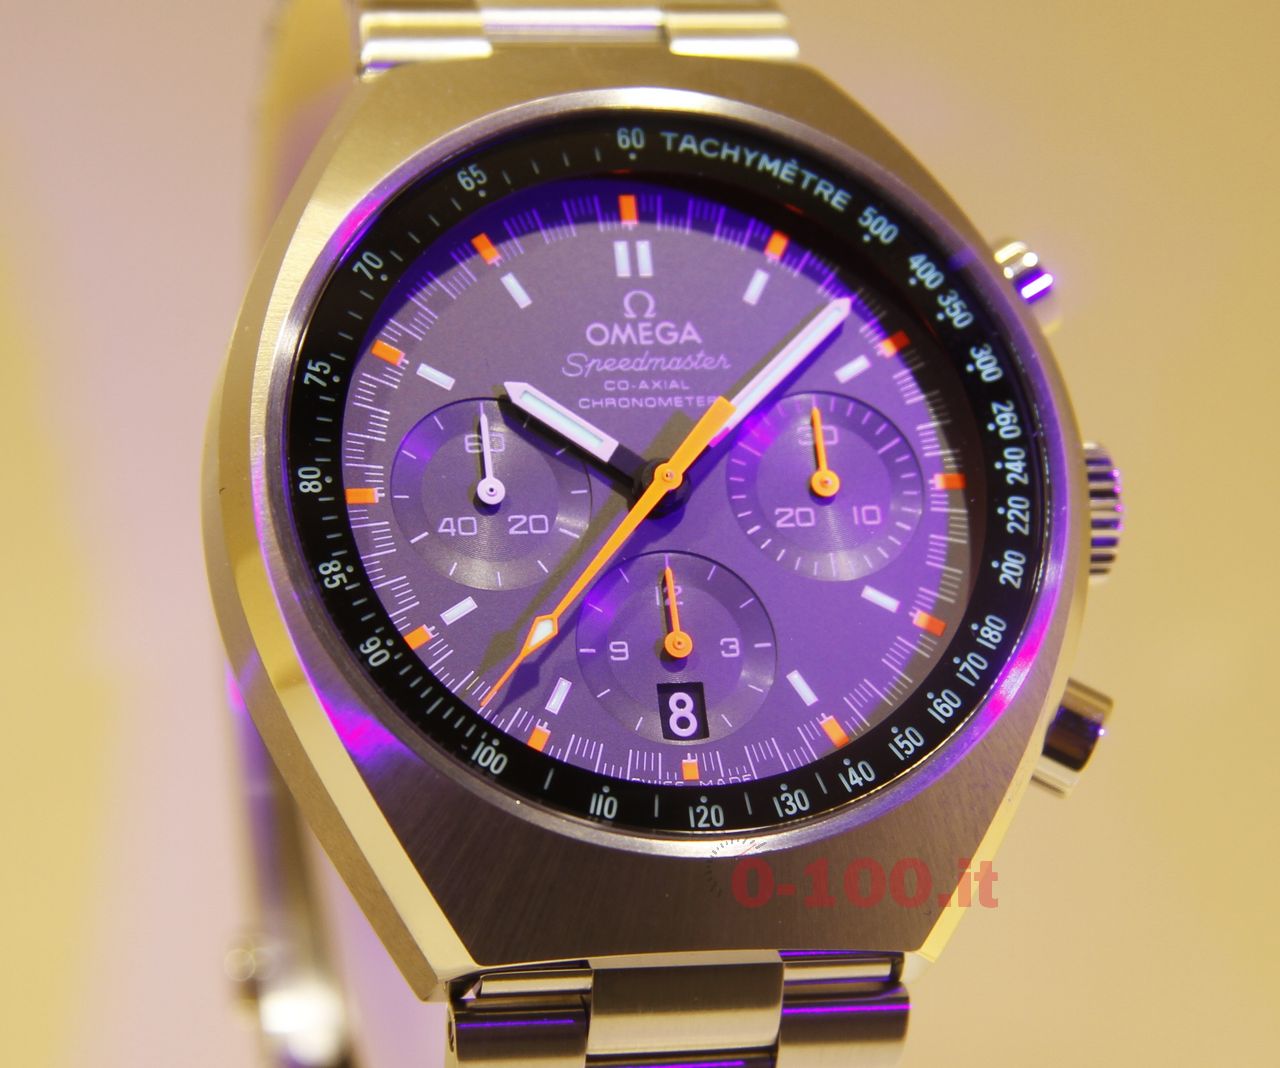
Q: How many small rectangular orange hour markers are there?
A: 12